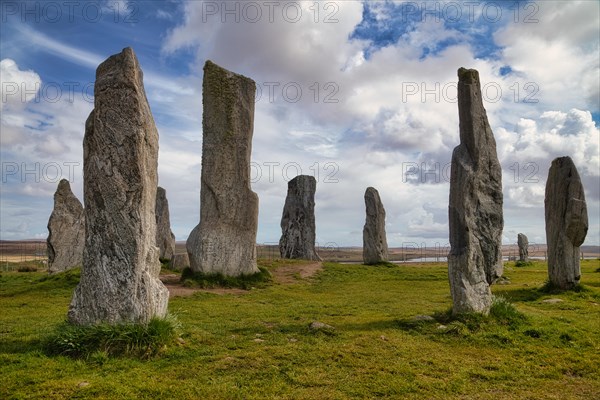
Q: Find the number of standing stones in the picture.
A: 9